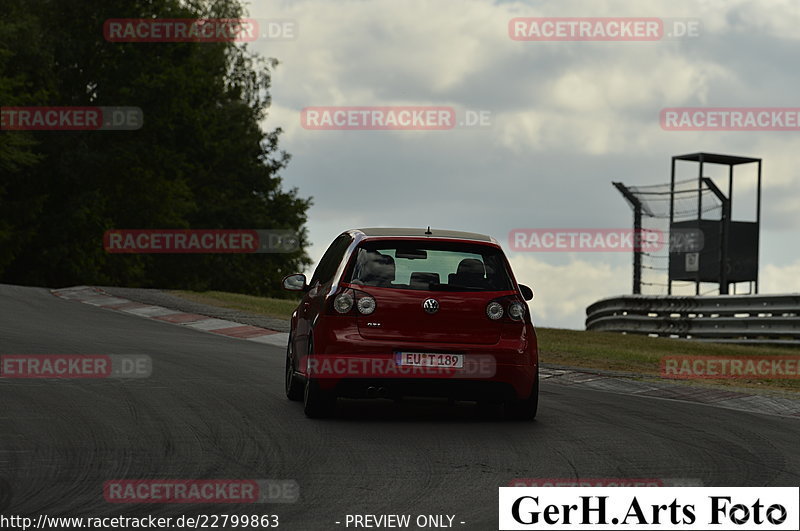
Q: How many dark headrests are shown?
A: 3